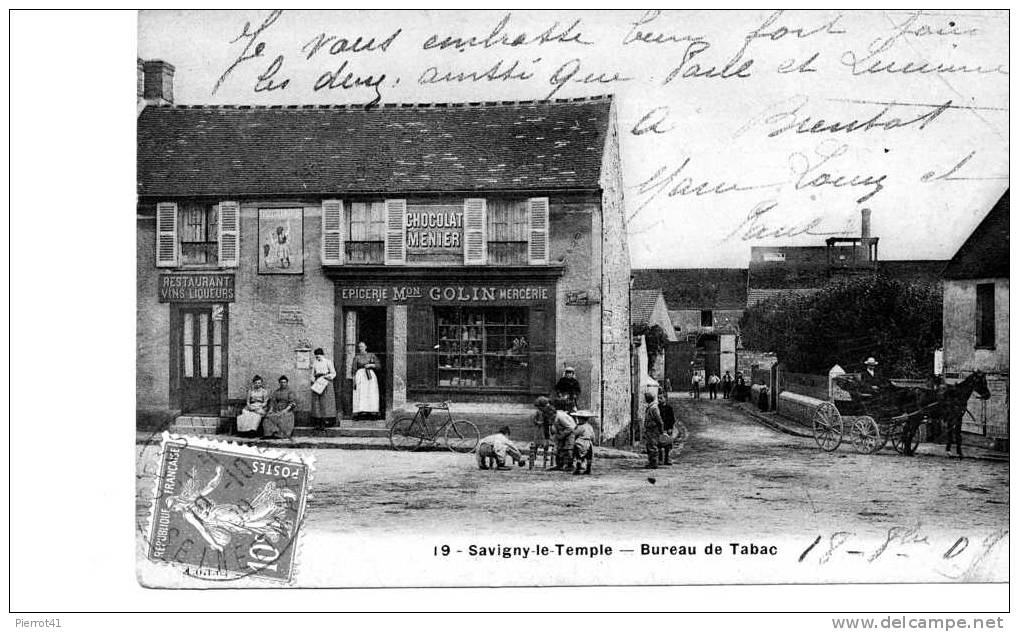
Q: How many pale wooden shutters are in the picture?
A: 6